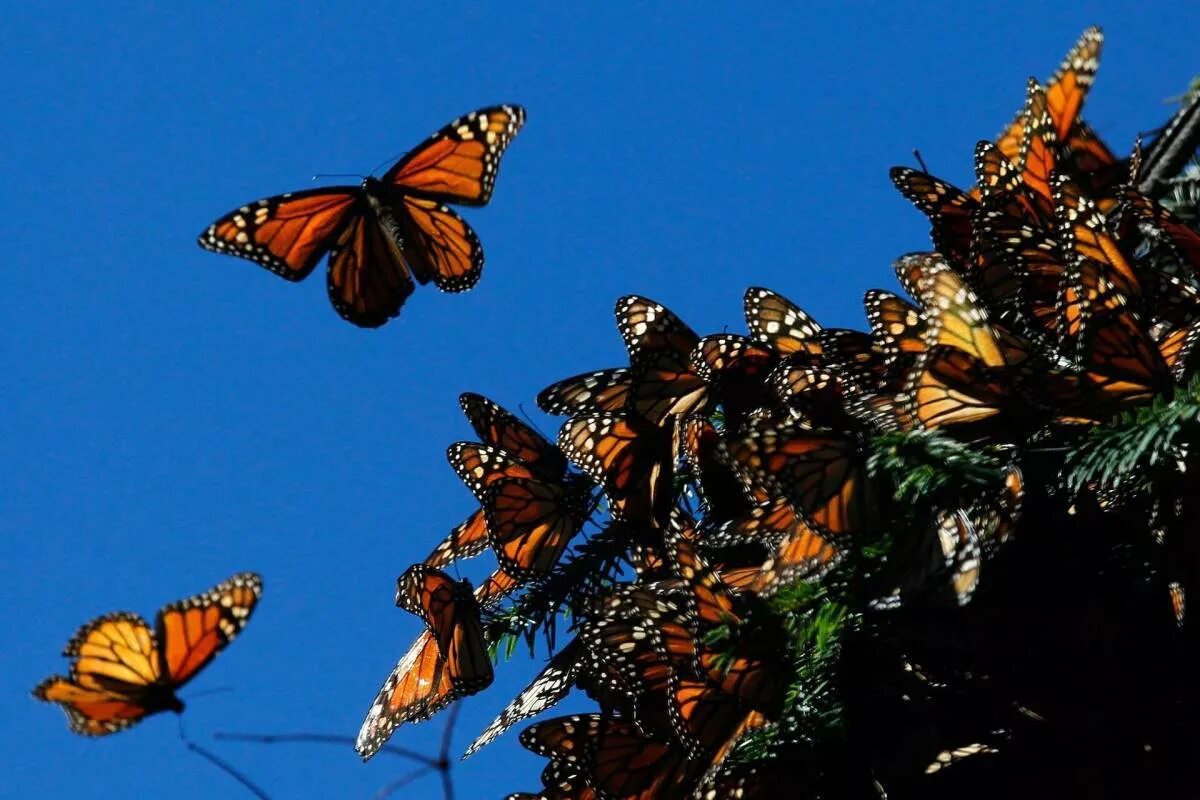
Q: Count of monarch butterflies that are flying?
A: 2